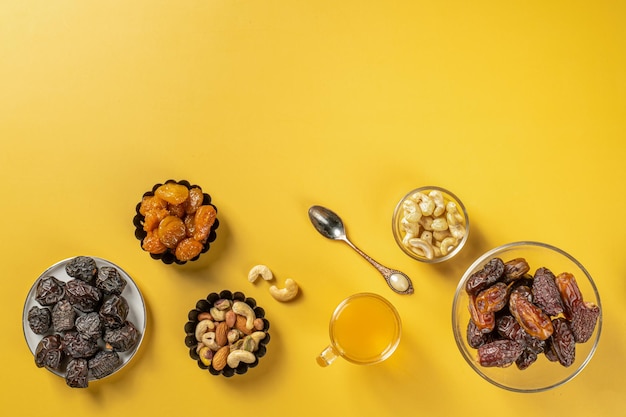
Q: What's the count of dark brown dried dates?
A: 13